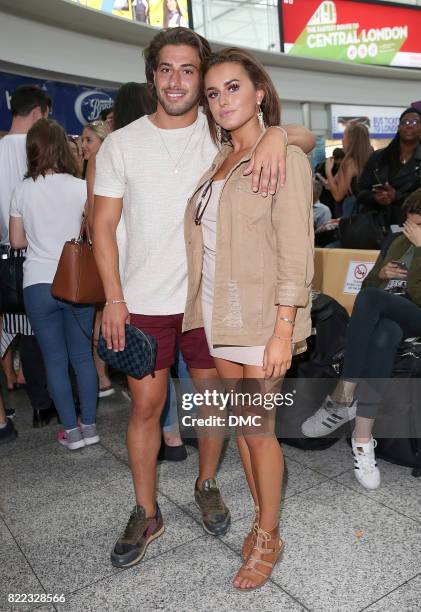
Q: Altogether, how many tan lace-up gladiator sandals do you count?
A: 2